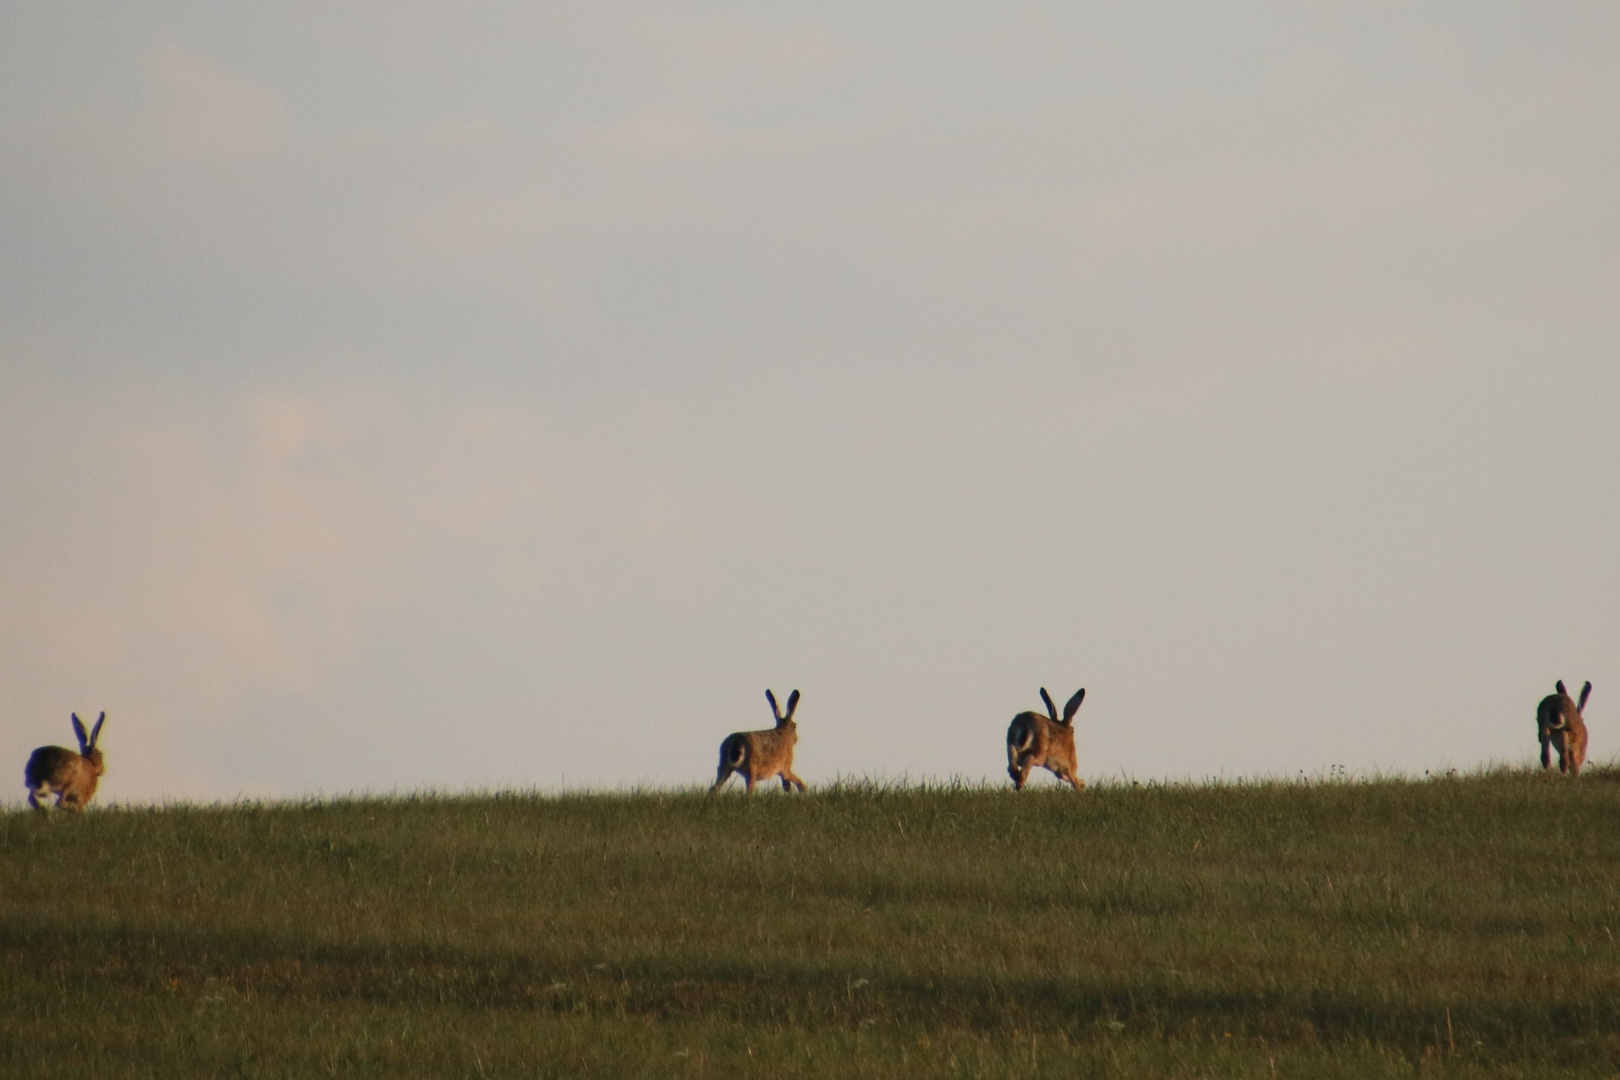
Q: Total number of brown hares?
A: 4